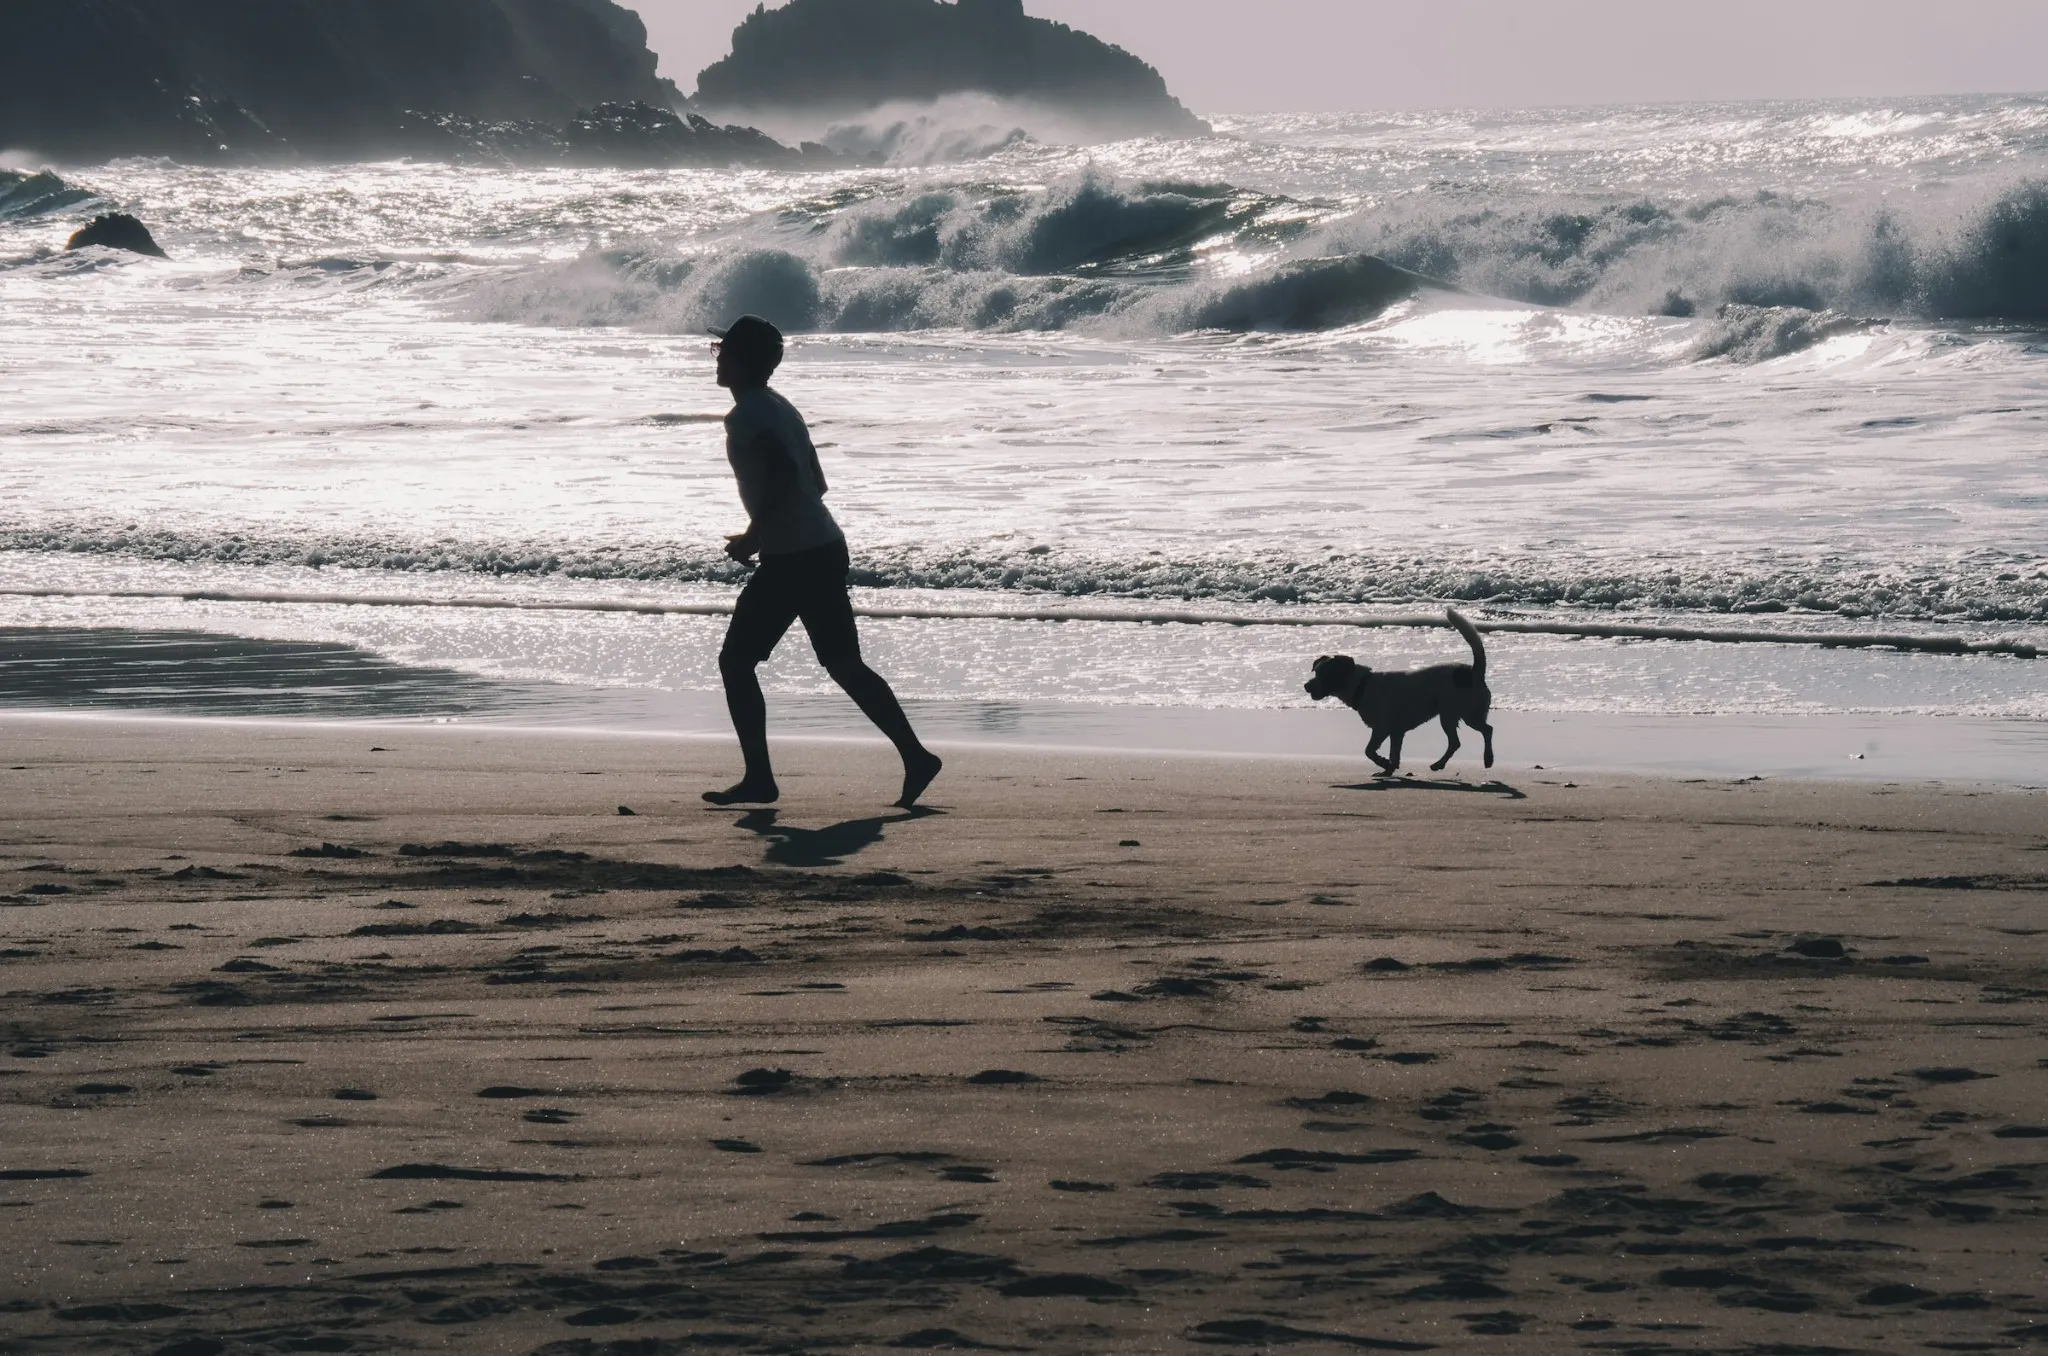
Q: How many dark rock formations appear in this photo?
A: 3